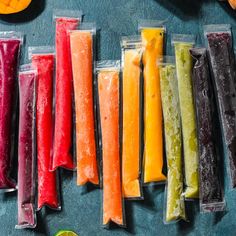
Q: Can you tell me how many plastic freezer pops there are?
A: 12